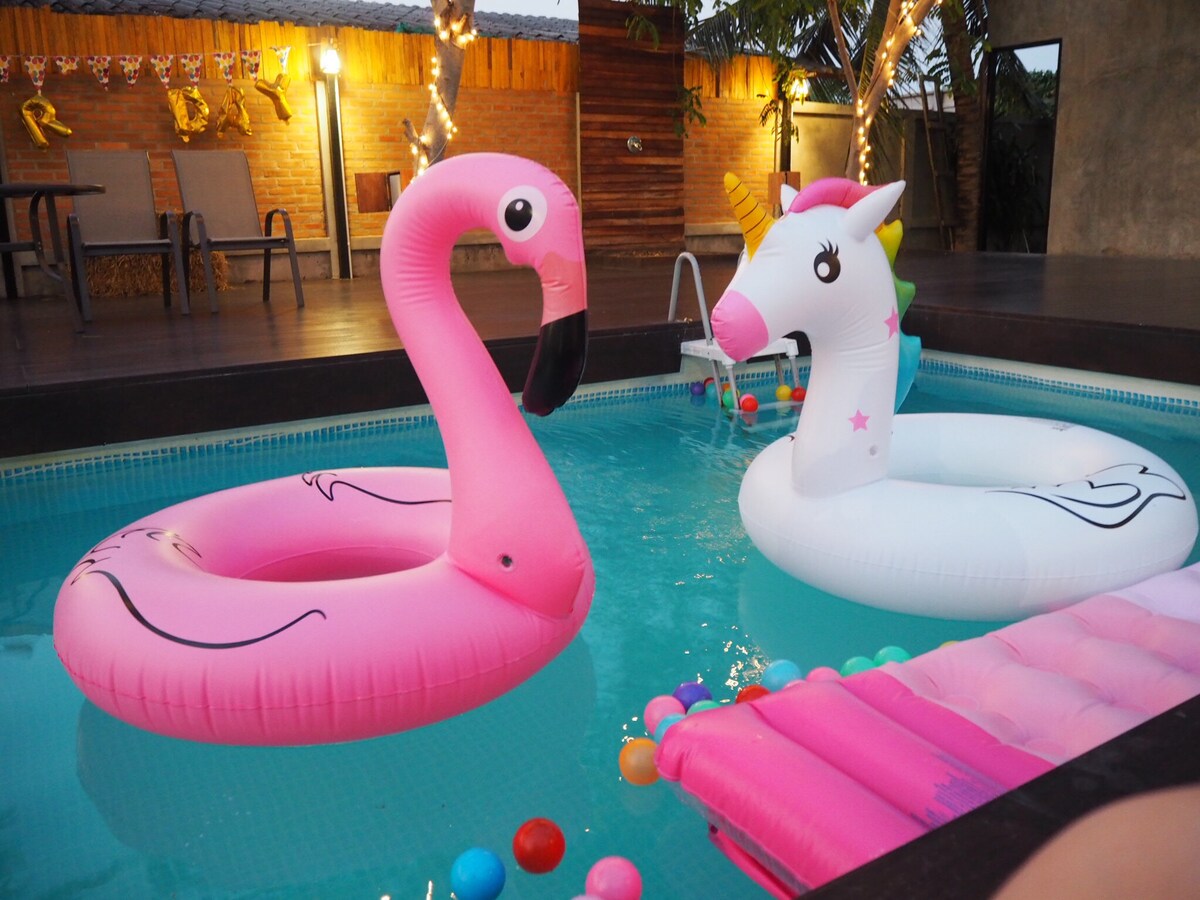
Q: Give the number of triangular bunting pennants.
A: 10